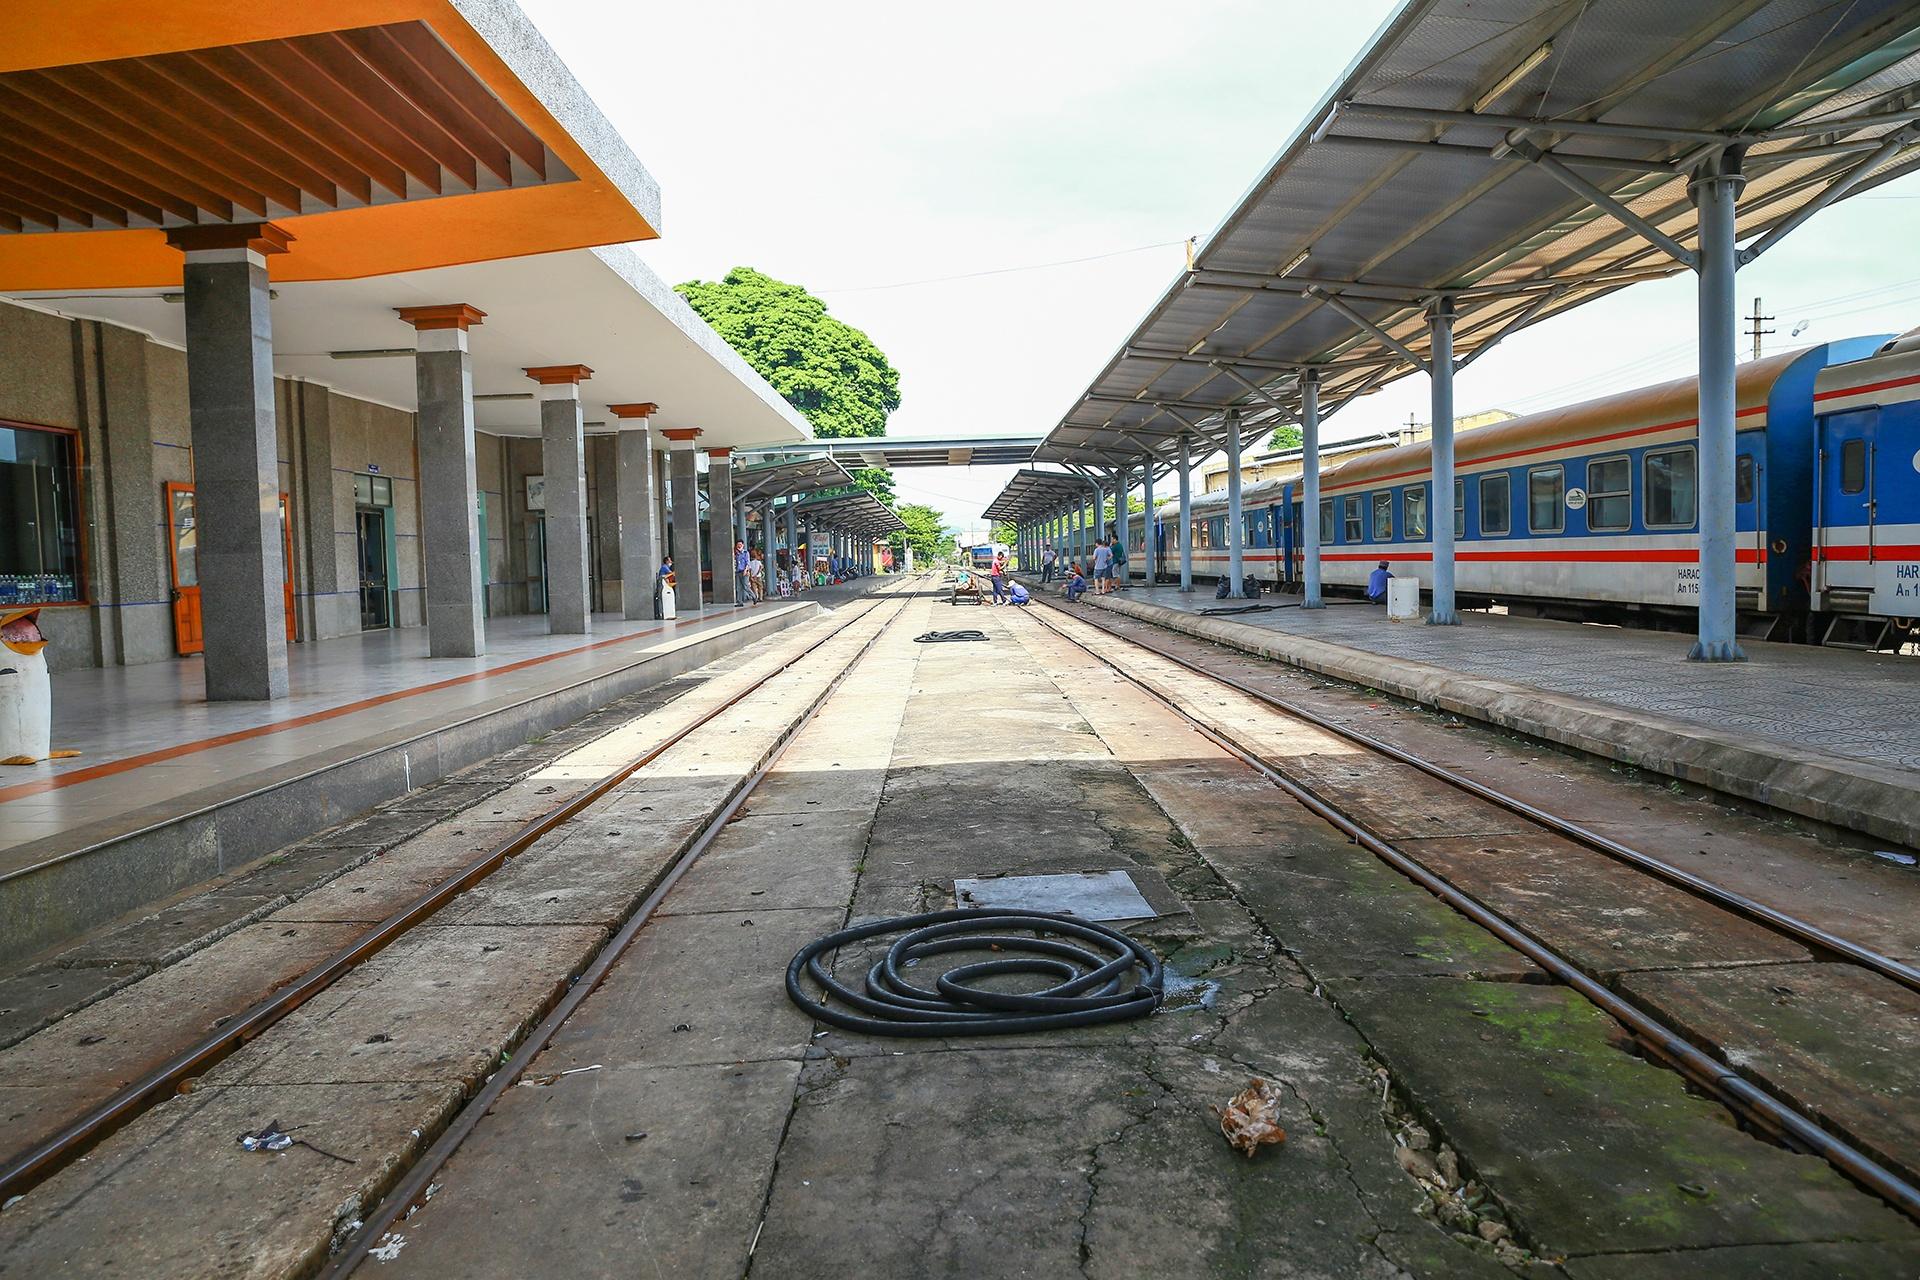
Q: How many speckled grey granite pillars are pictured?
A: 6